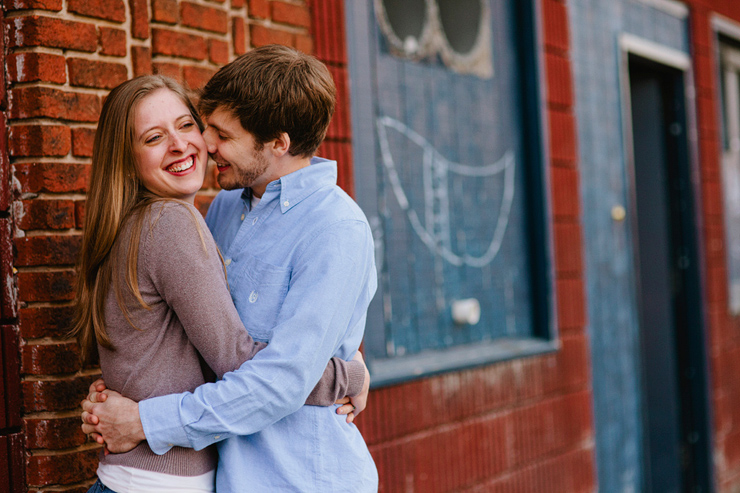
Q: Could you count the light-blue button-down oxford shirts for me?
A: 1